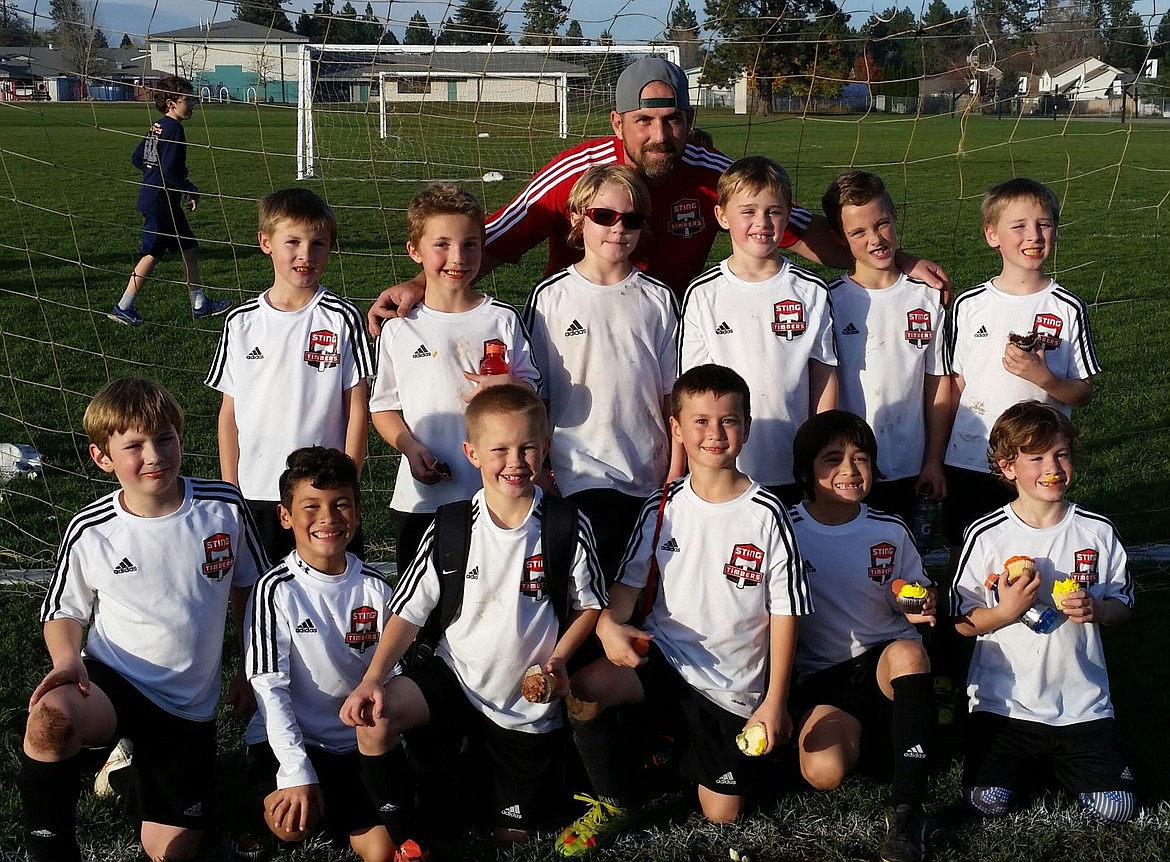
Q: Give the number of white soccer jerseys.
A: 12